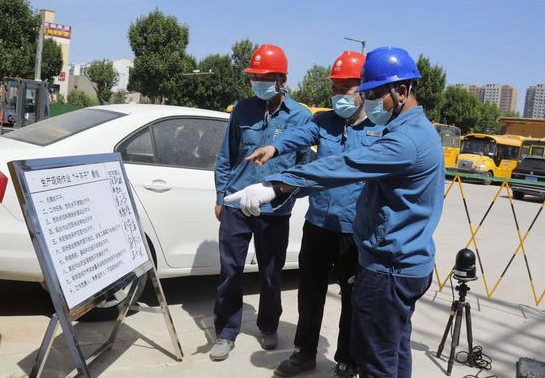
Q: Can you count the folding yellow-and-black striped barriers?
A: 1